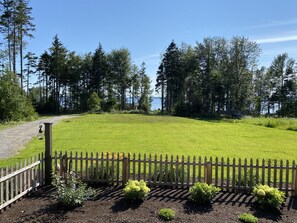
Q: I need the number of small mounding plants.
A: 2